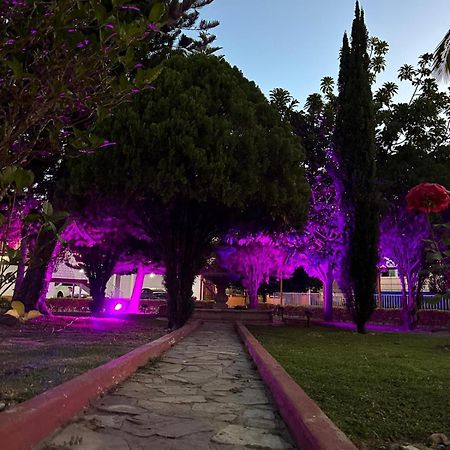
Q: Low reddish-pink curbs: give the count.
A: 2